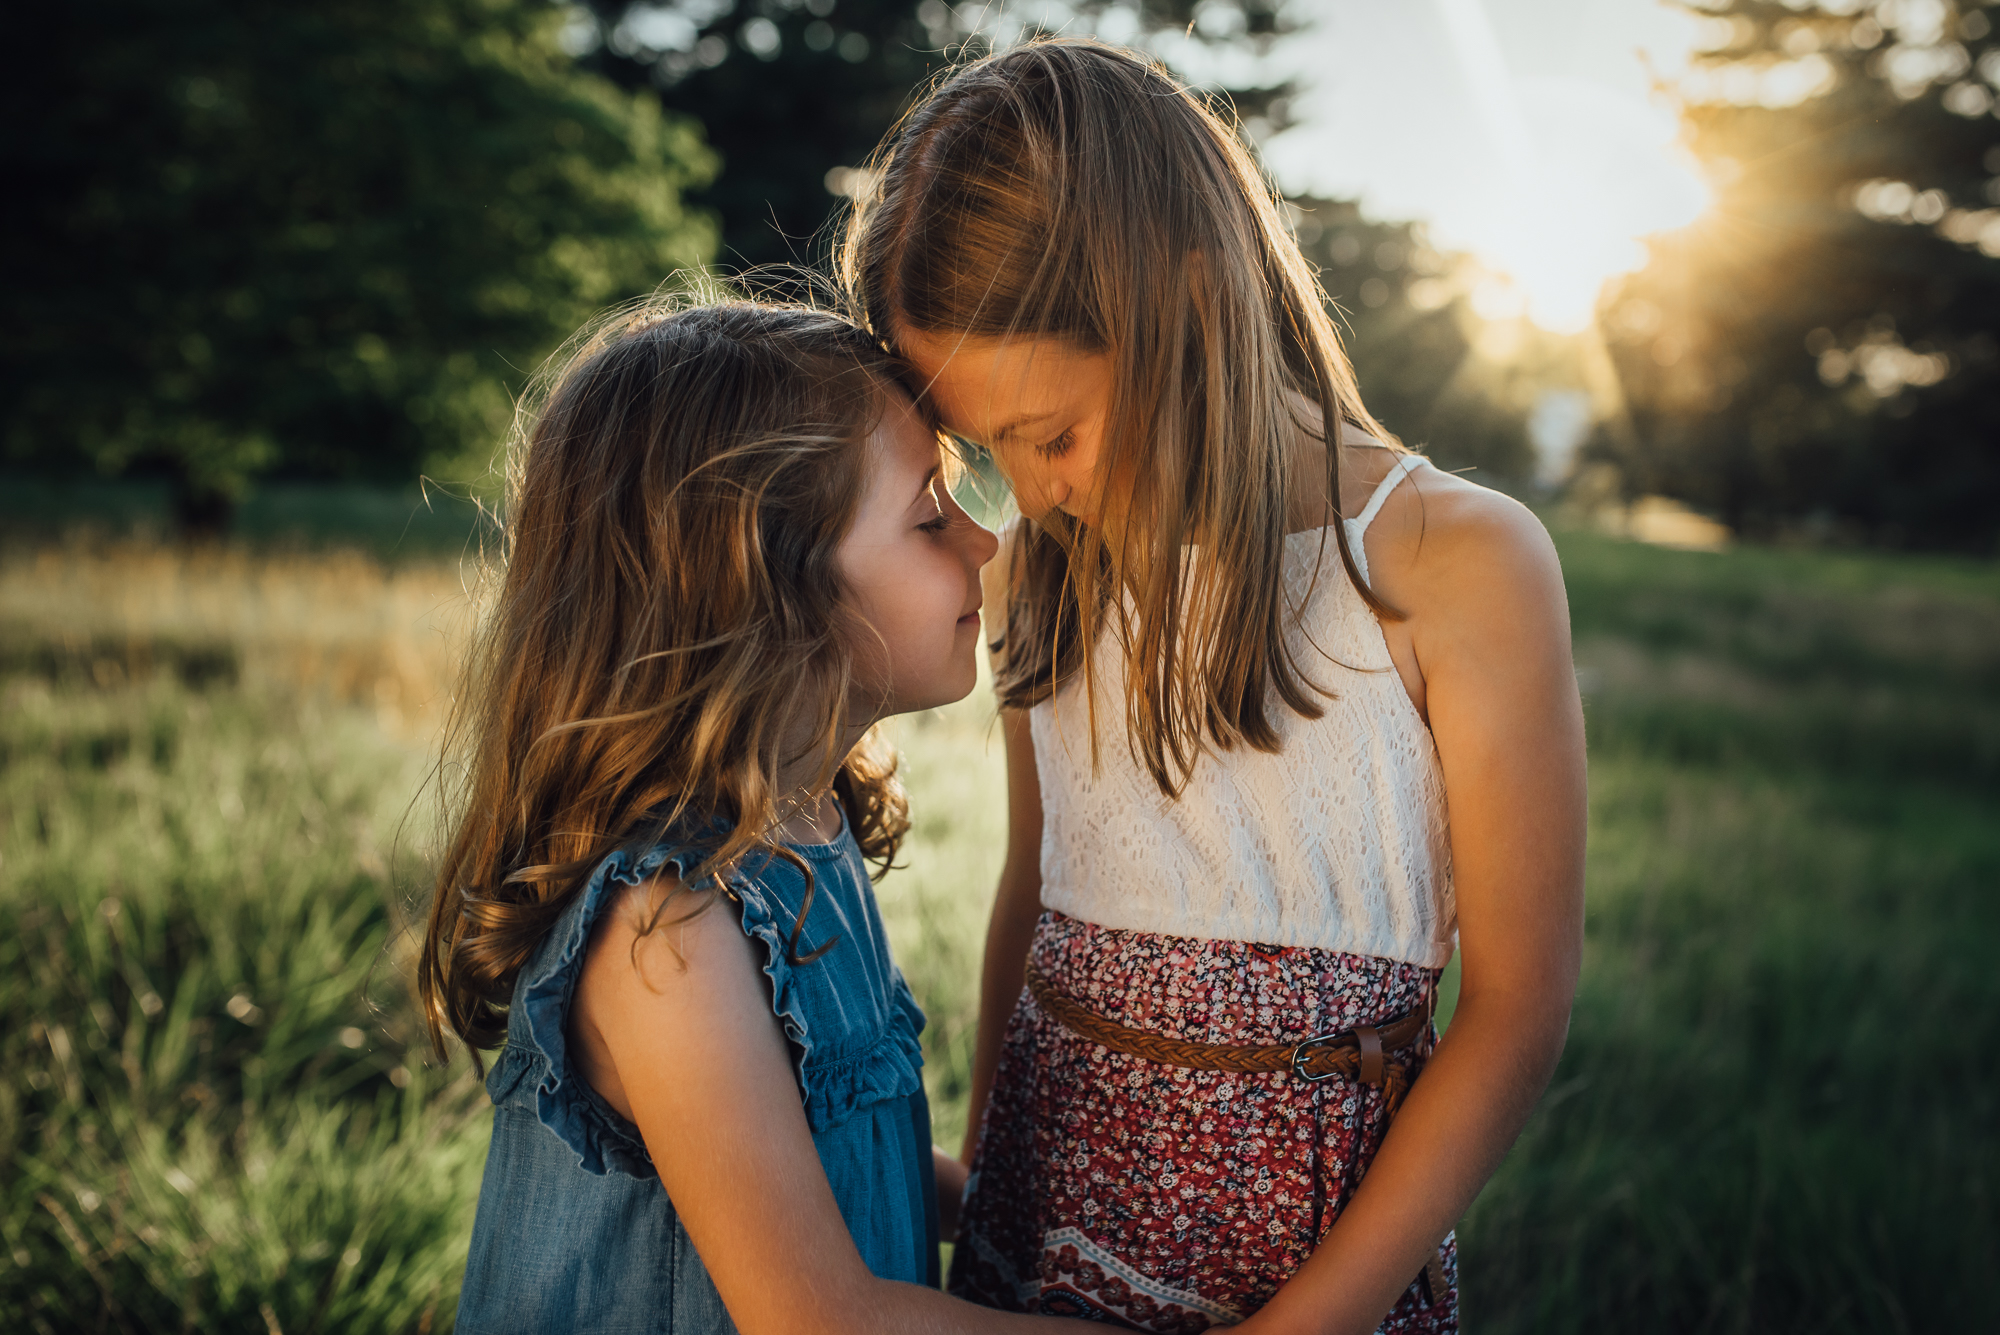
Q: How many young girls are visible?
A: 2